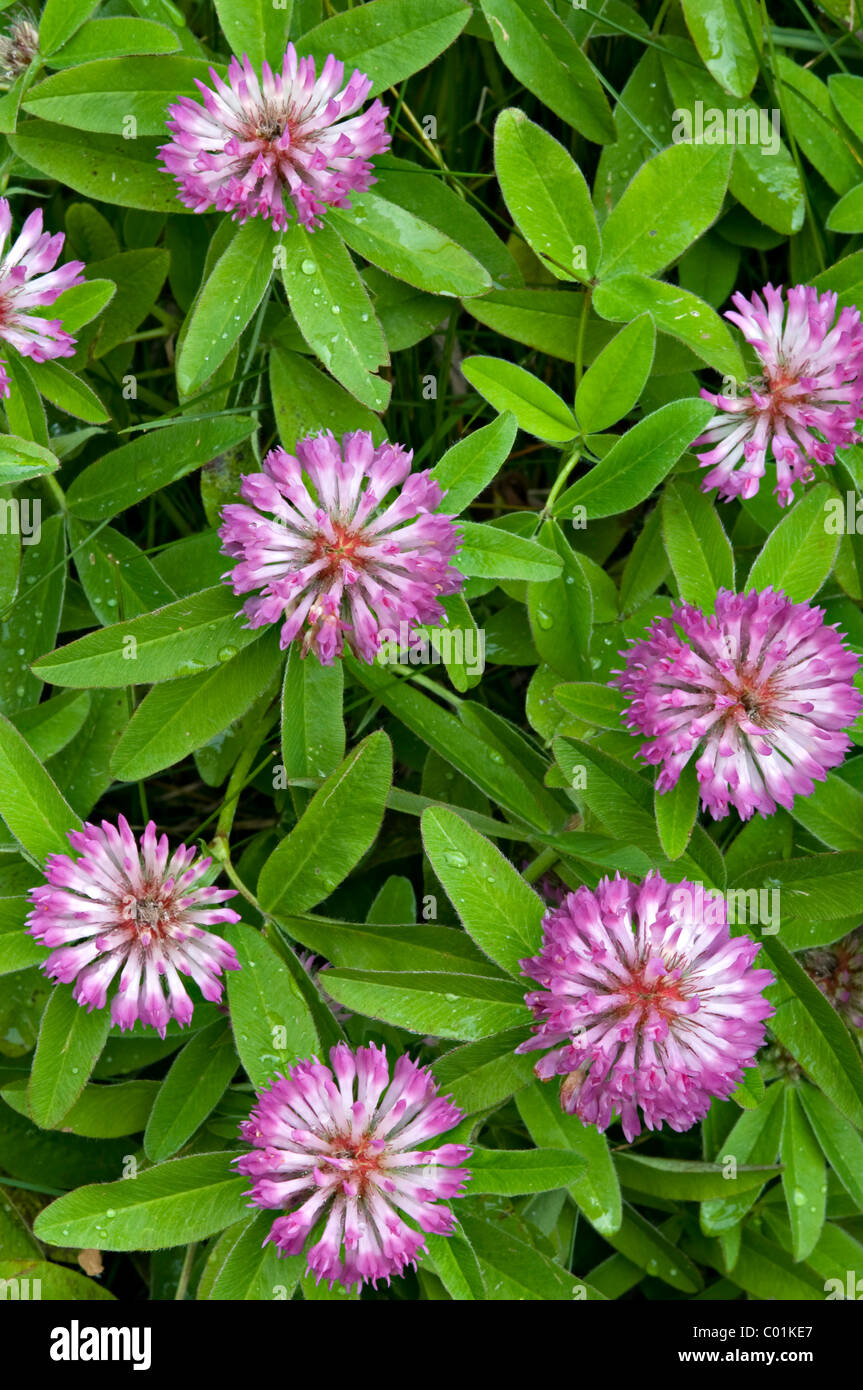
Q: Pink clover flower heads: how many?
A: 8